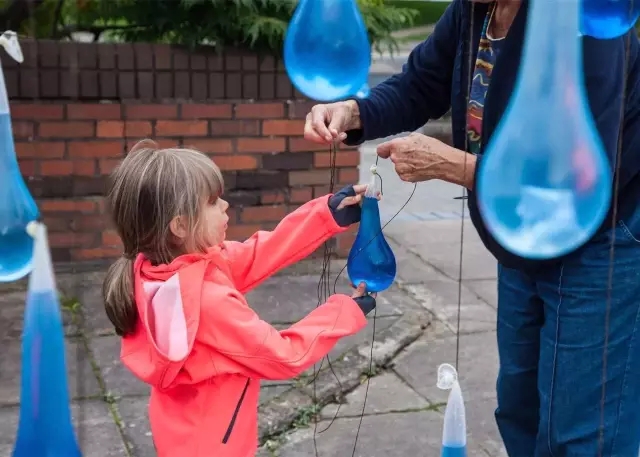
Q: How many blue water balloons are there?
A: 7